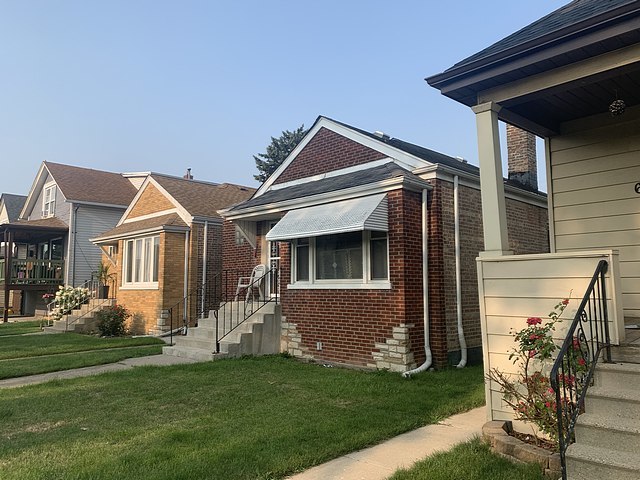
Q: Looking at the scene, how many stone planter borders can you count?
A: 1